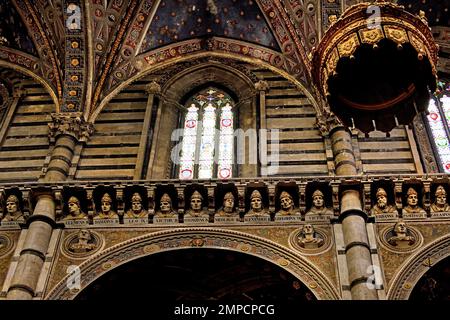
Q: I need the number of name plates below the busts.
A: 13